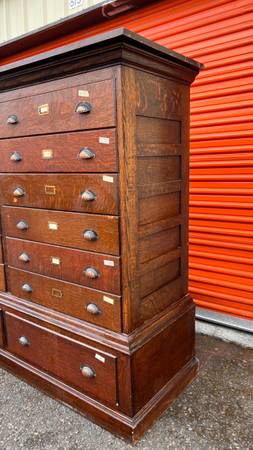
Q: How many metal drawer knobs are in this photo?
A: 14